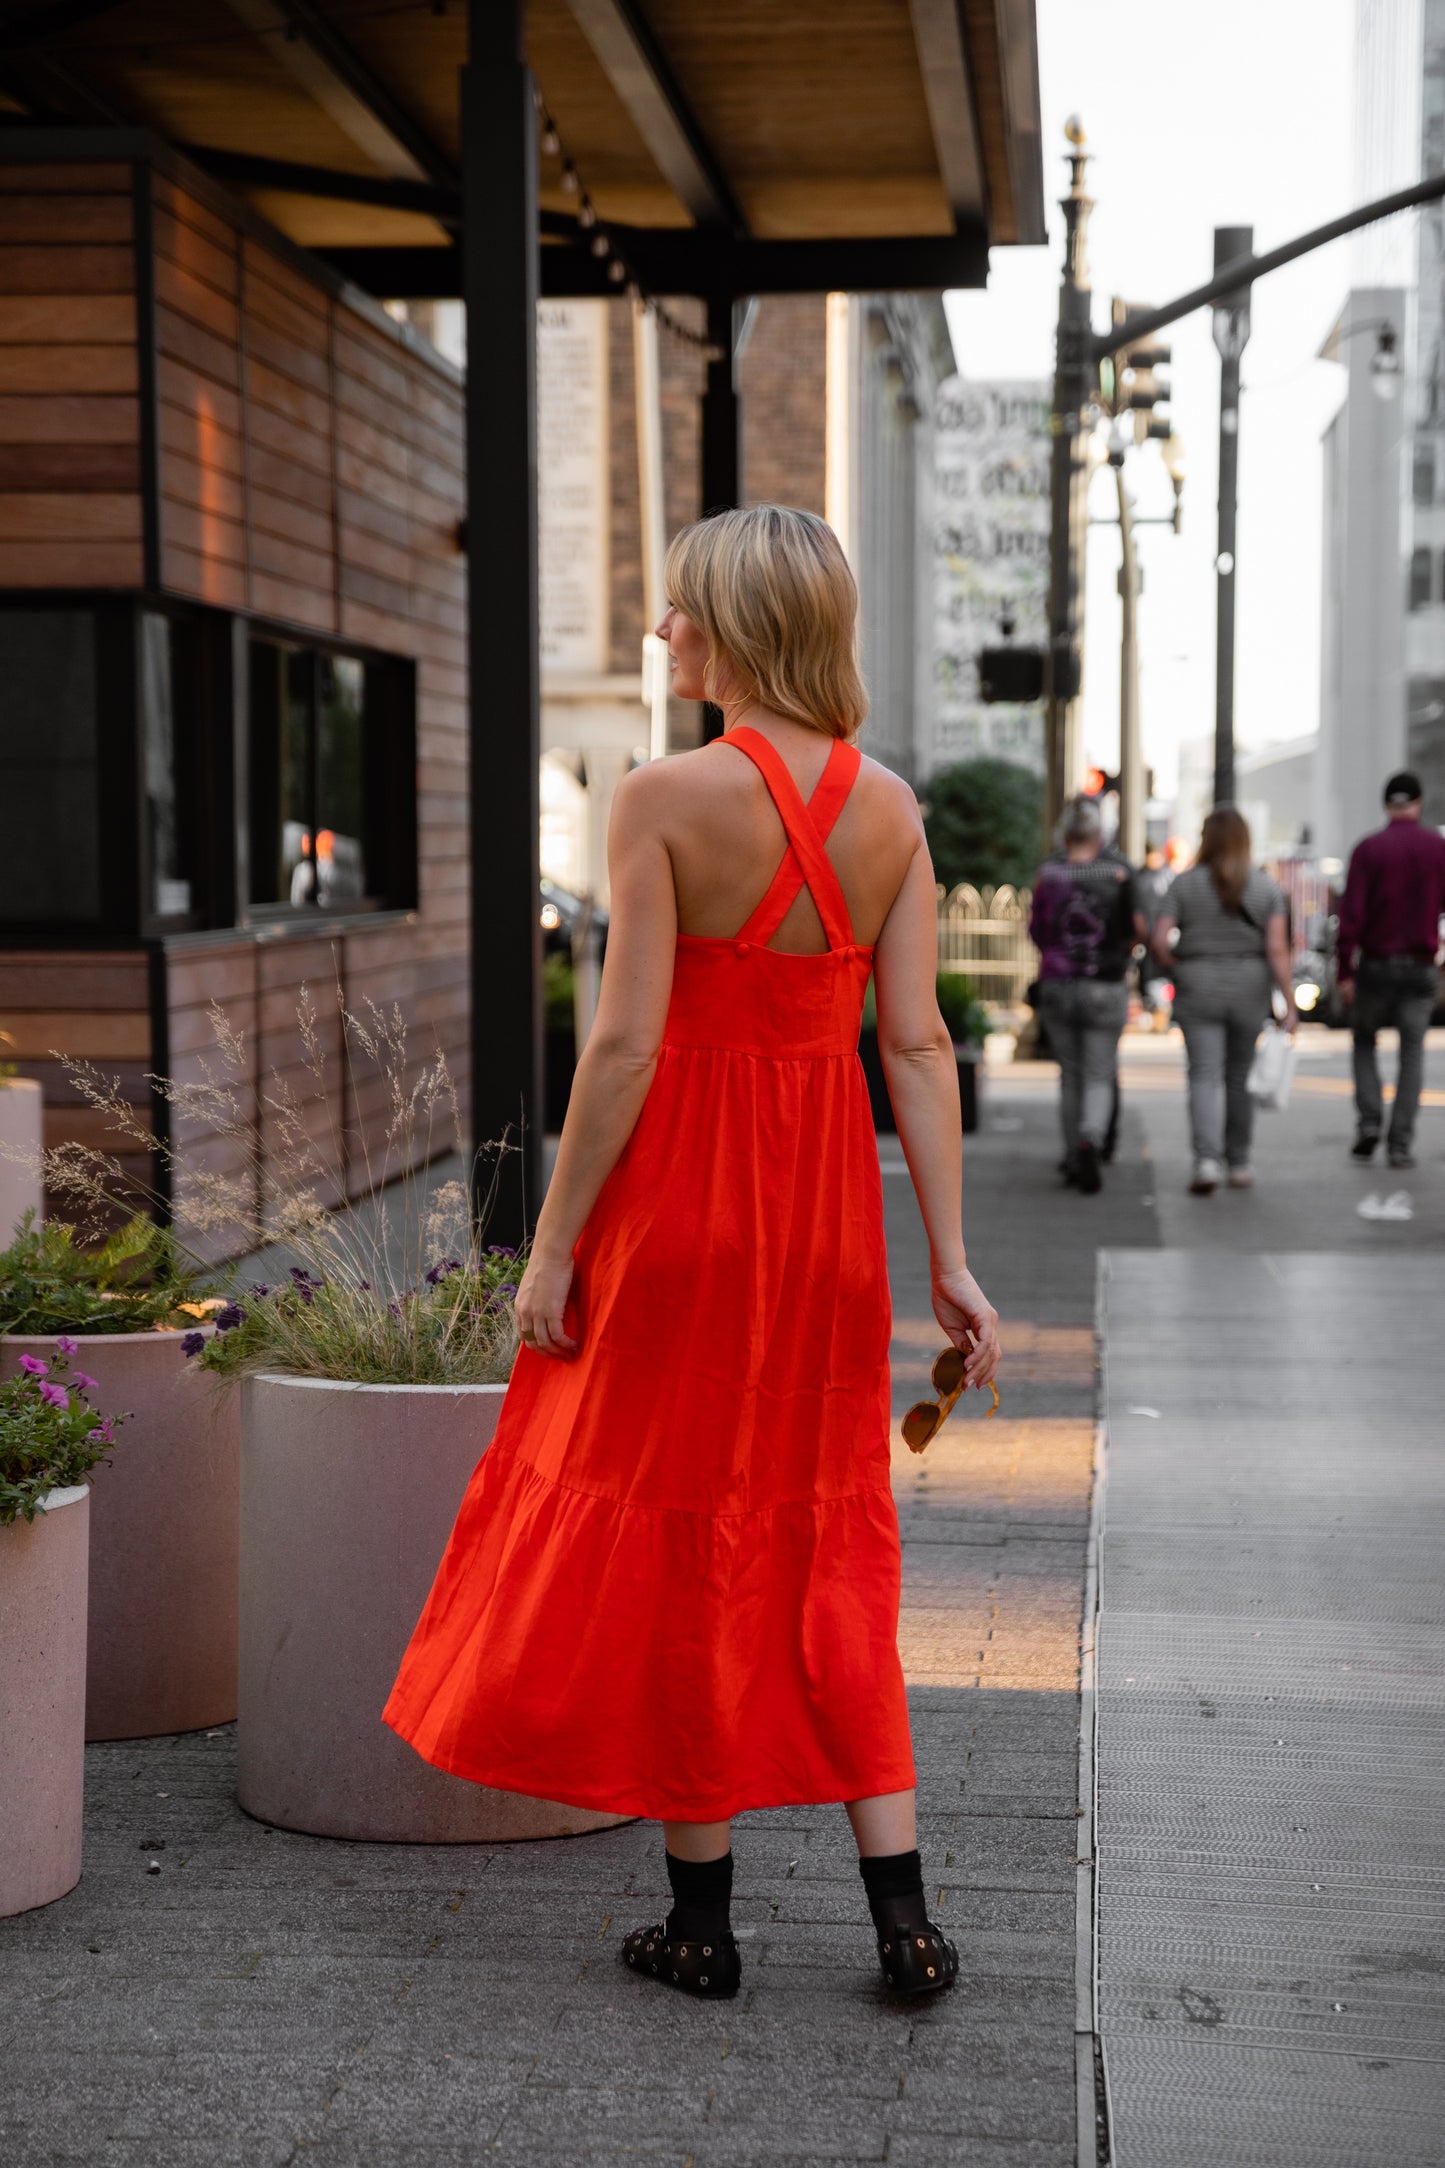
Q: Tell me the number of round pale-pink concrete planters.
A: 4